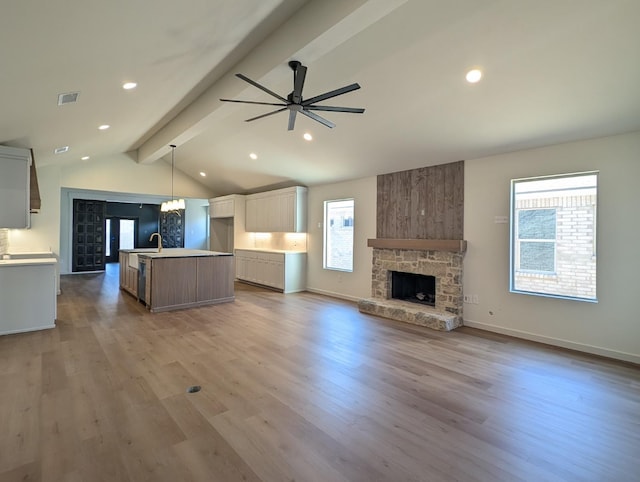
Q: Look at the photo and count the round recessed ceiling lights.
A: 7